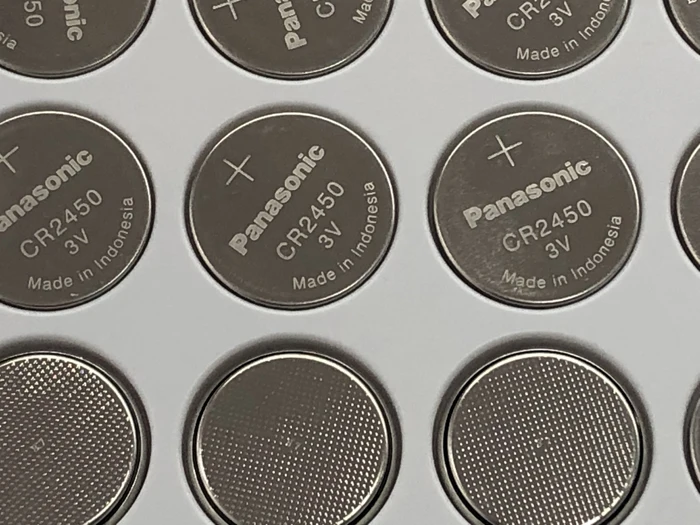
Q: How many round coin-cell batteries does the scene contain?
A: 12